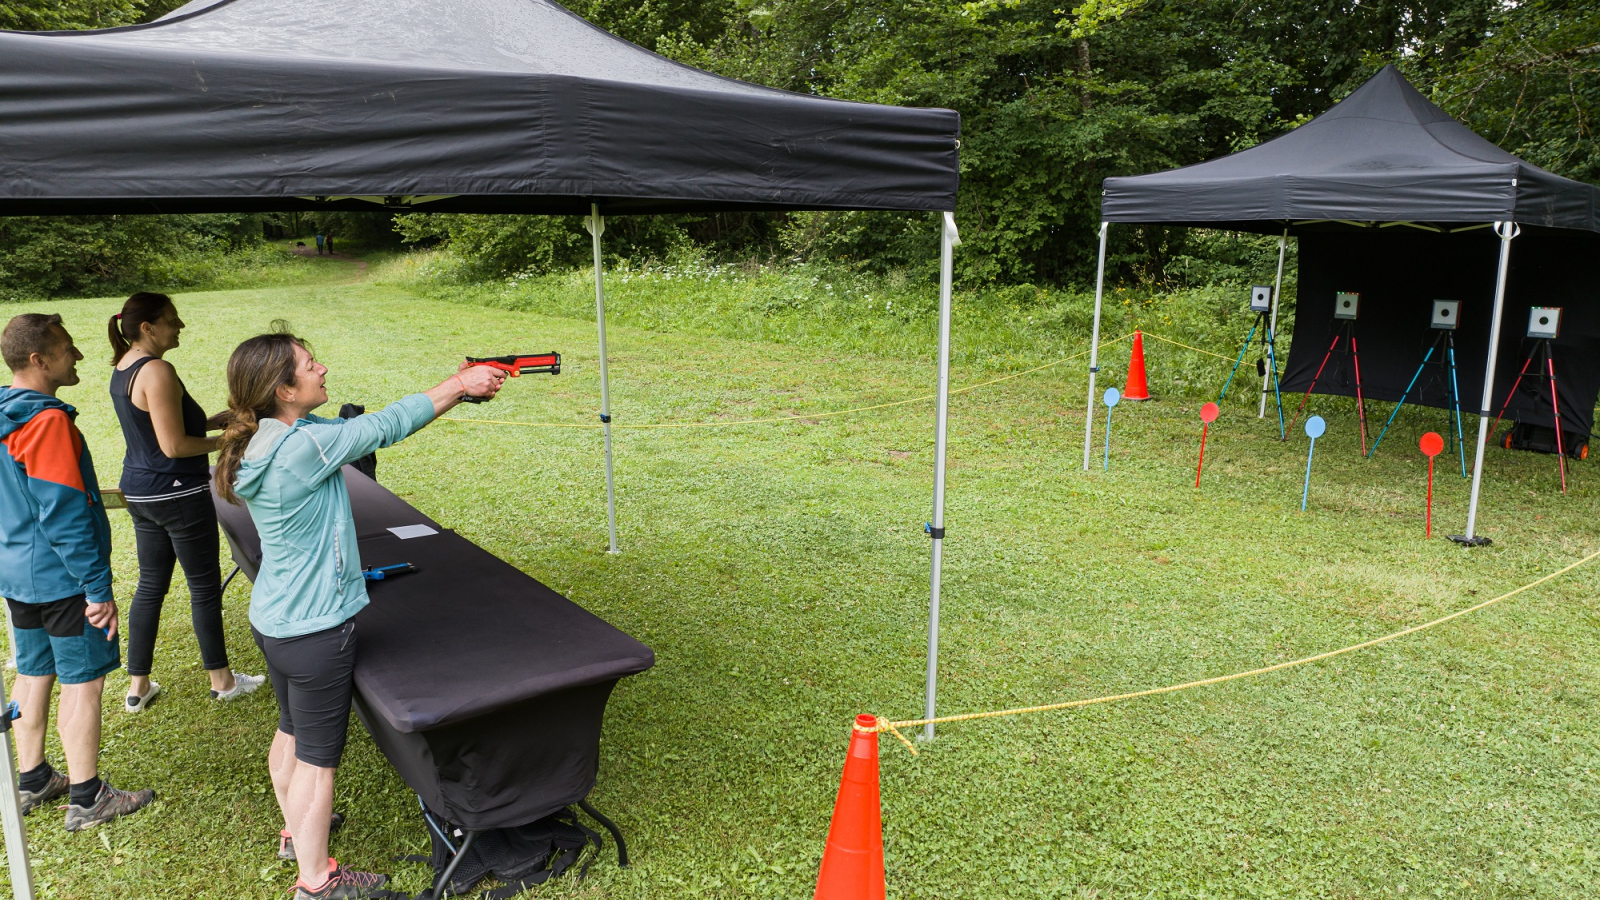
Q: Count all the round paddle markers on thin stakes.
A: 4